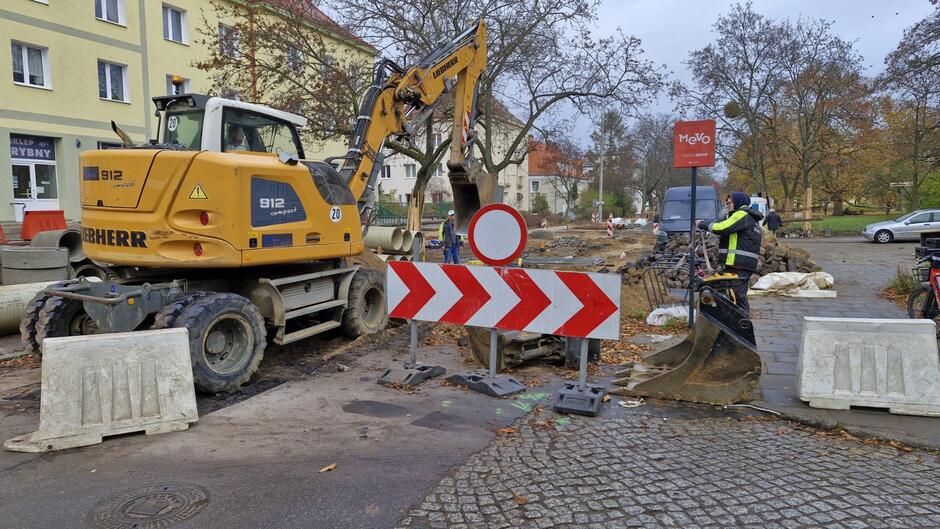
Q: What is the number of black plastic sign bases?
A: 3